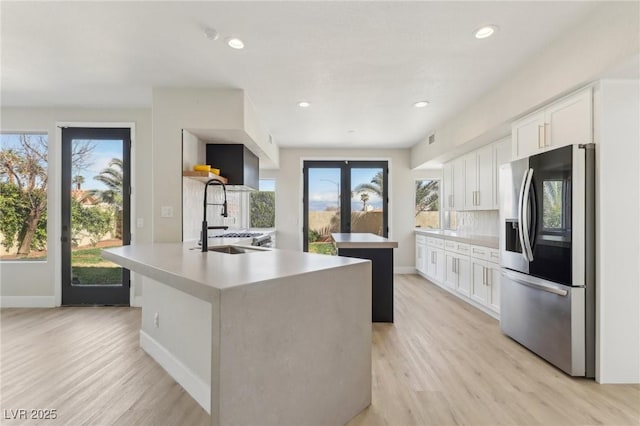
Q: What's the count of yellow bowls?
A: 2